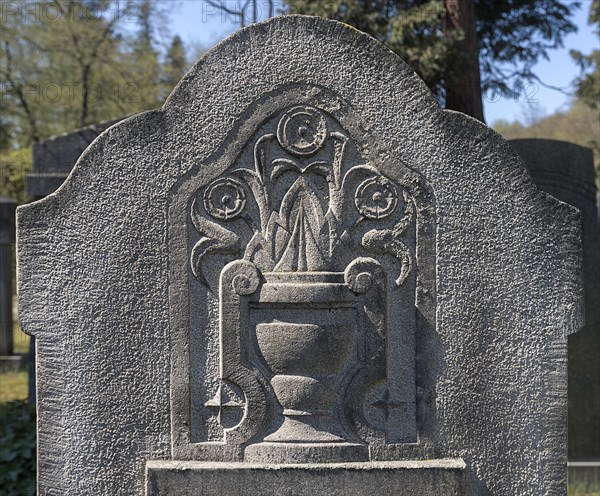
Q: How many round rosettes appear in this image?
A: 3